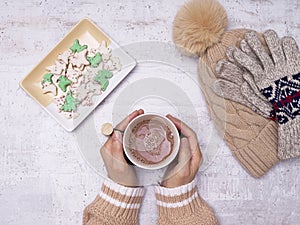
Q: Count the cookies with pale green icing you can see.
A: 6